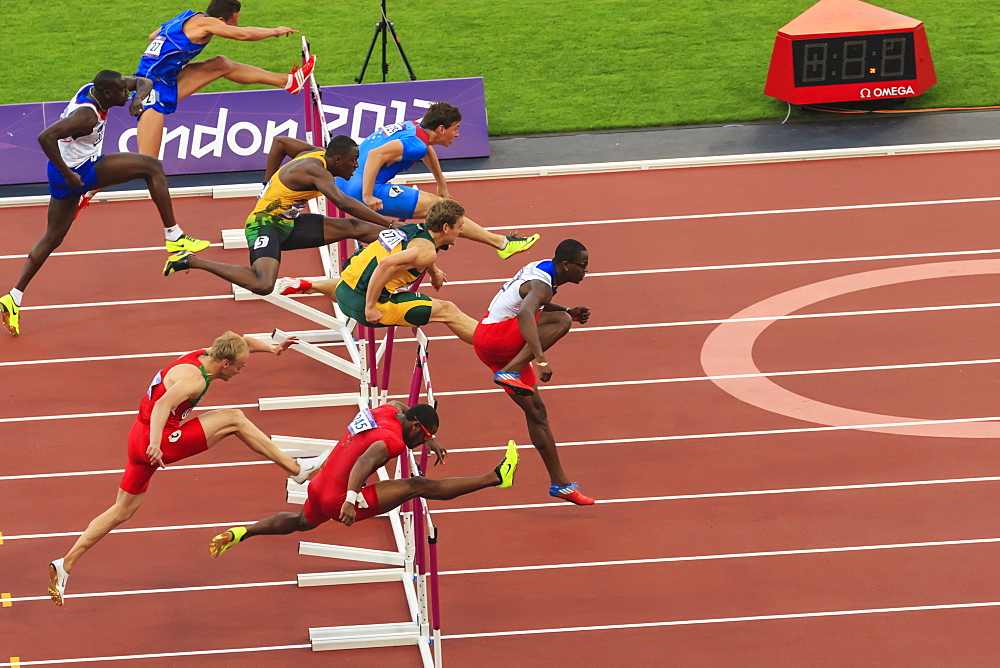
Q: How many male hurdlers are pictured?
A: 8